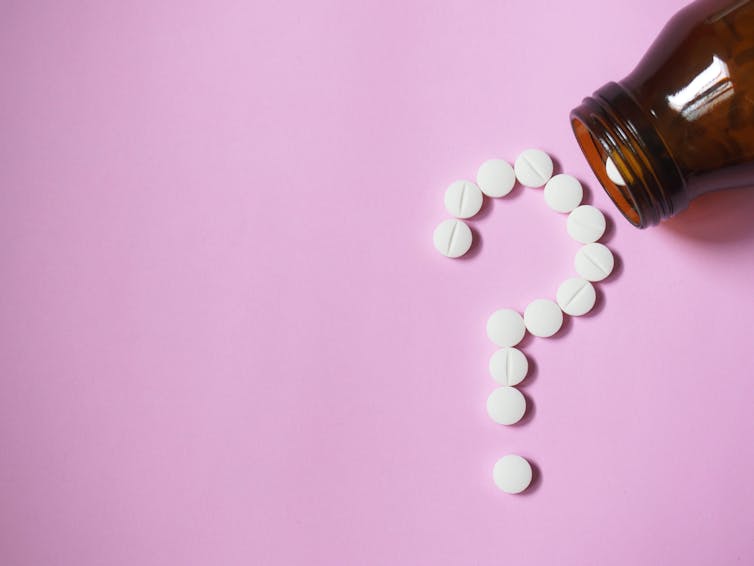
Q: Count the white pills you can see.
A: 14